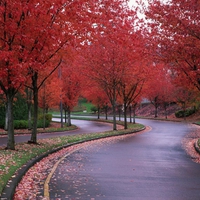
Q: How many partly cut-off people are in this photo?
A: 0